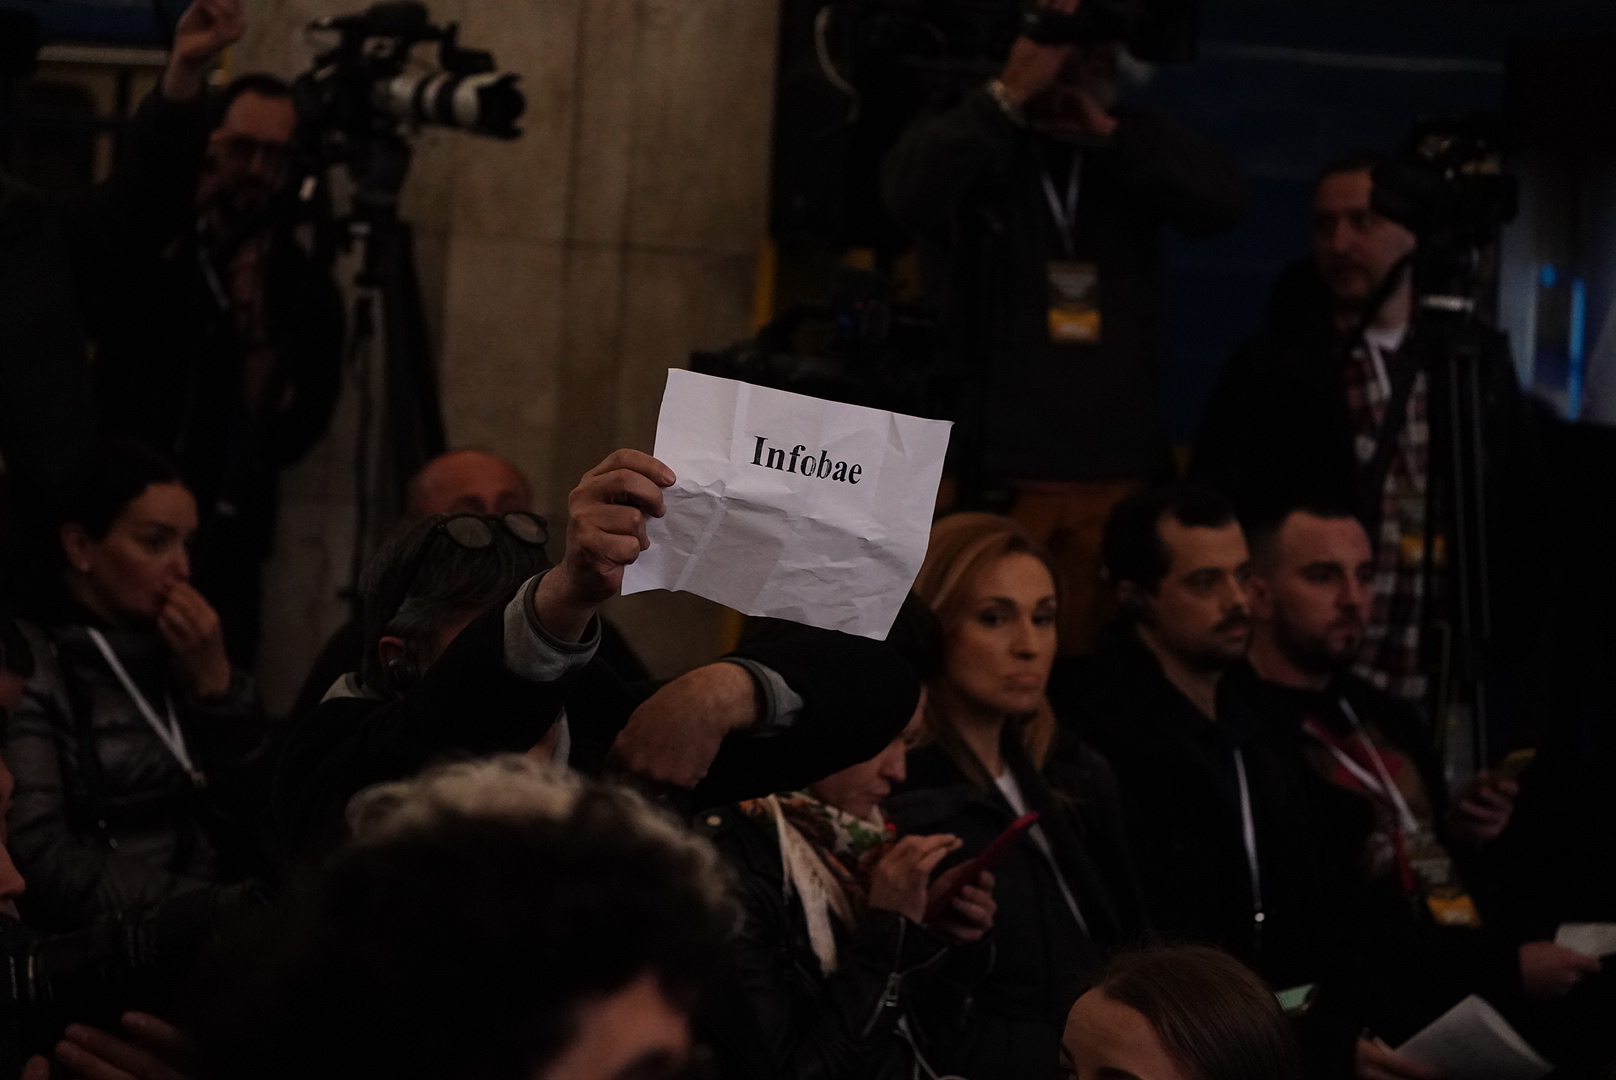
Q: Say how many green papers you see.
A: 0